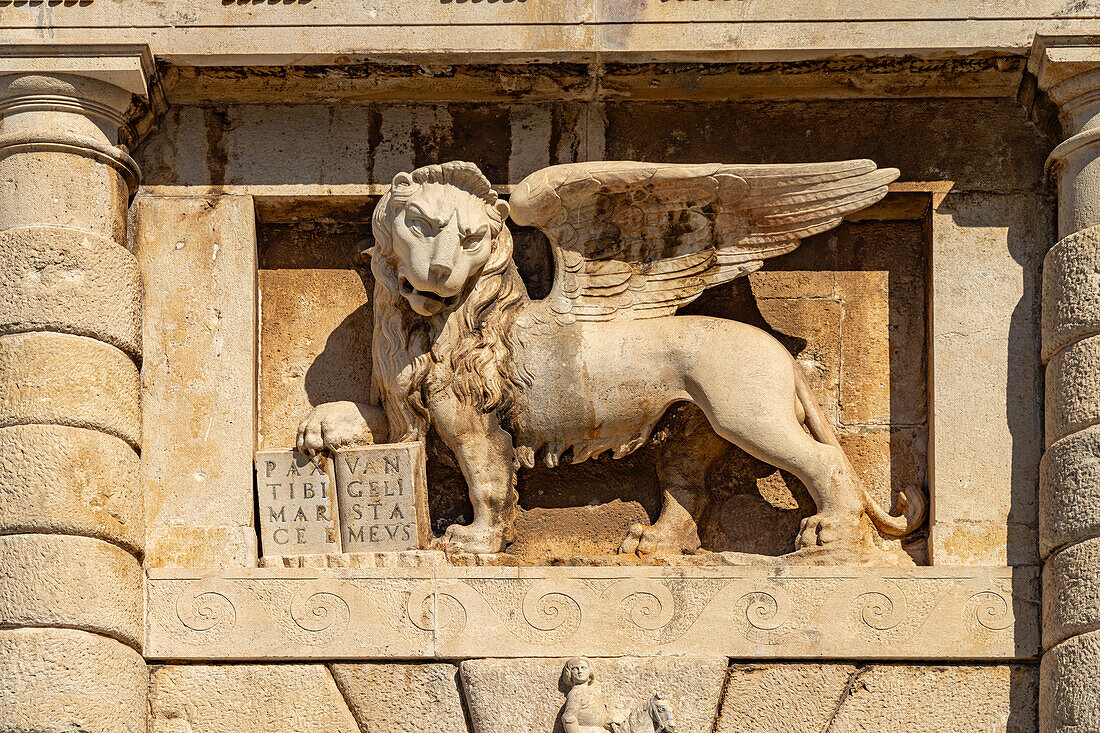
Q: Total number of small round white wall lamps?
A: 0